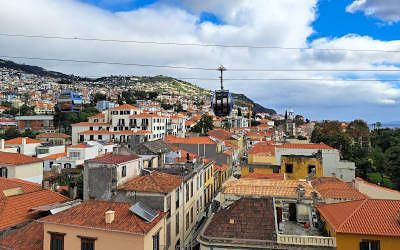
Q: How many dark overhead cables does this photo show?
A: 3